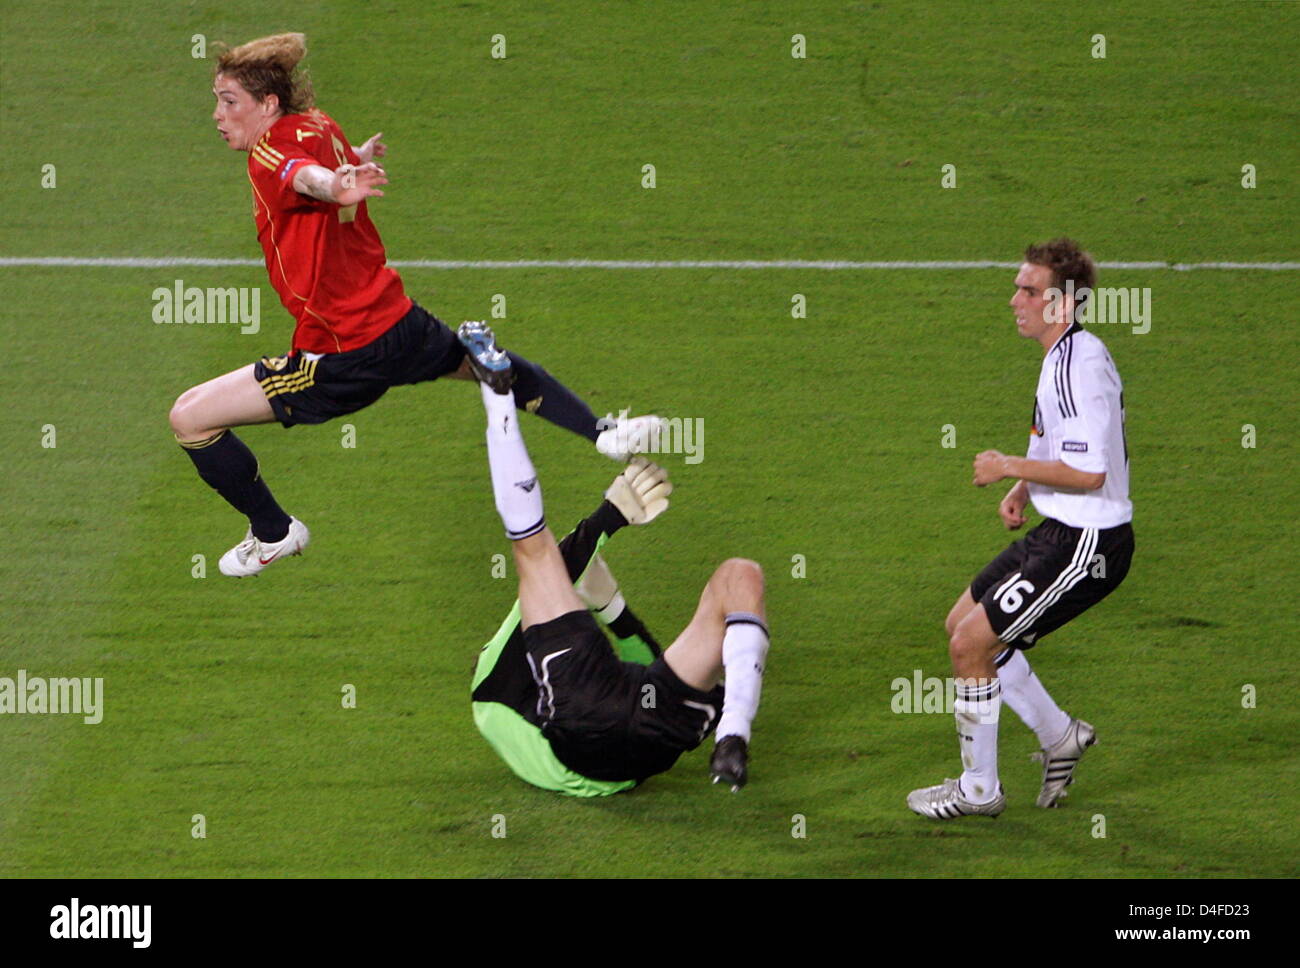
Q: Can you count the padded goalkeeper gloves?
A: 2